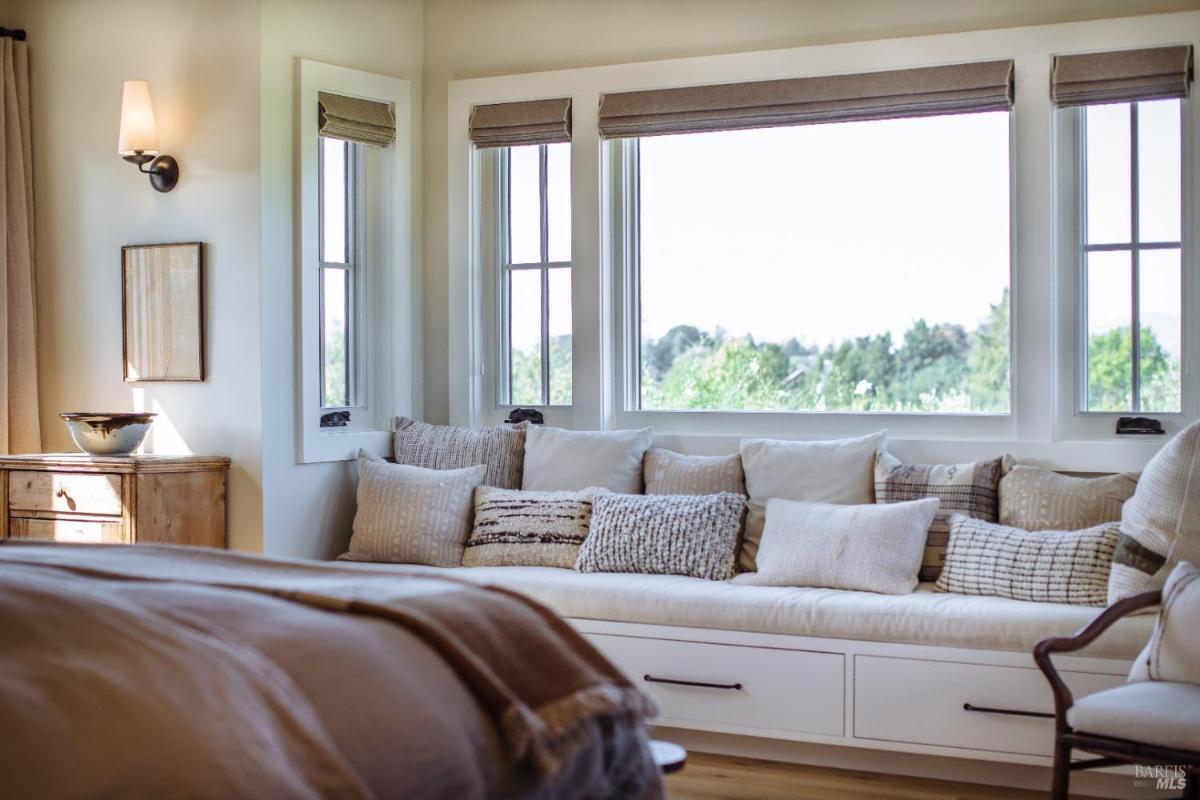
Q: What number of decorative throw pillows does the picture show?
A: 13